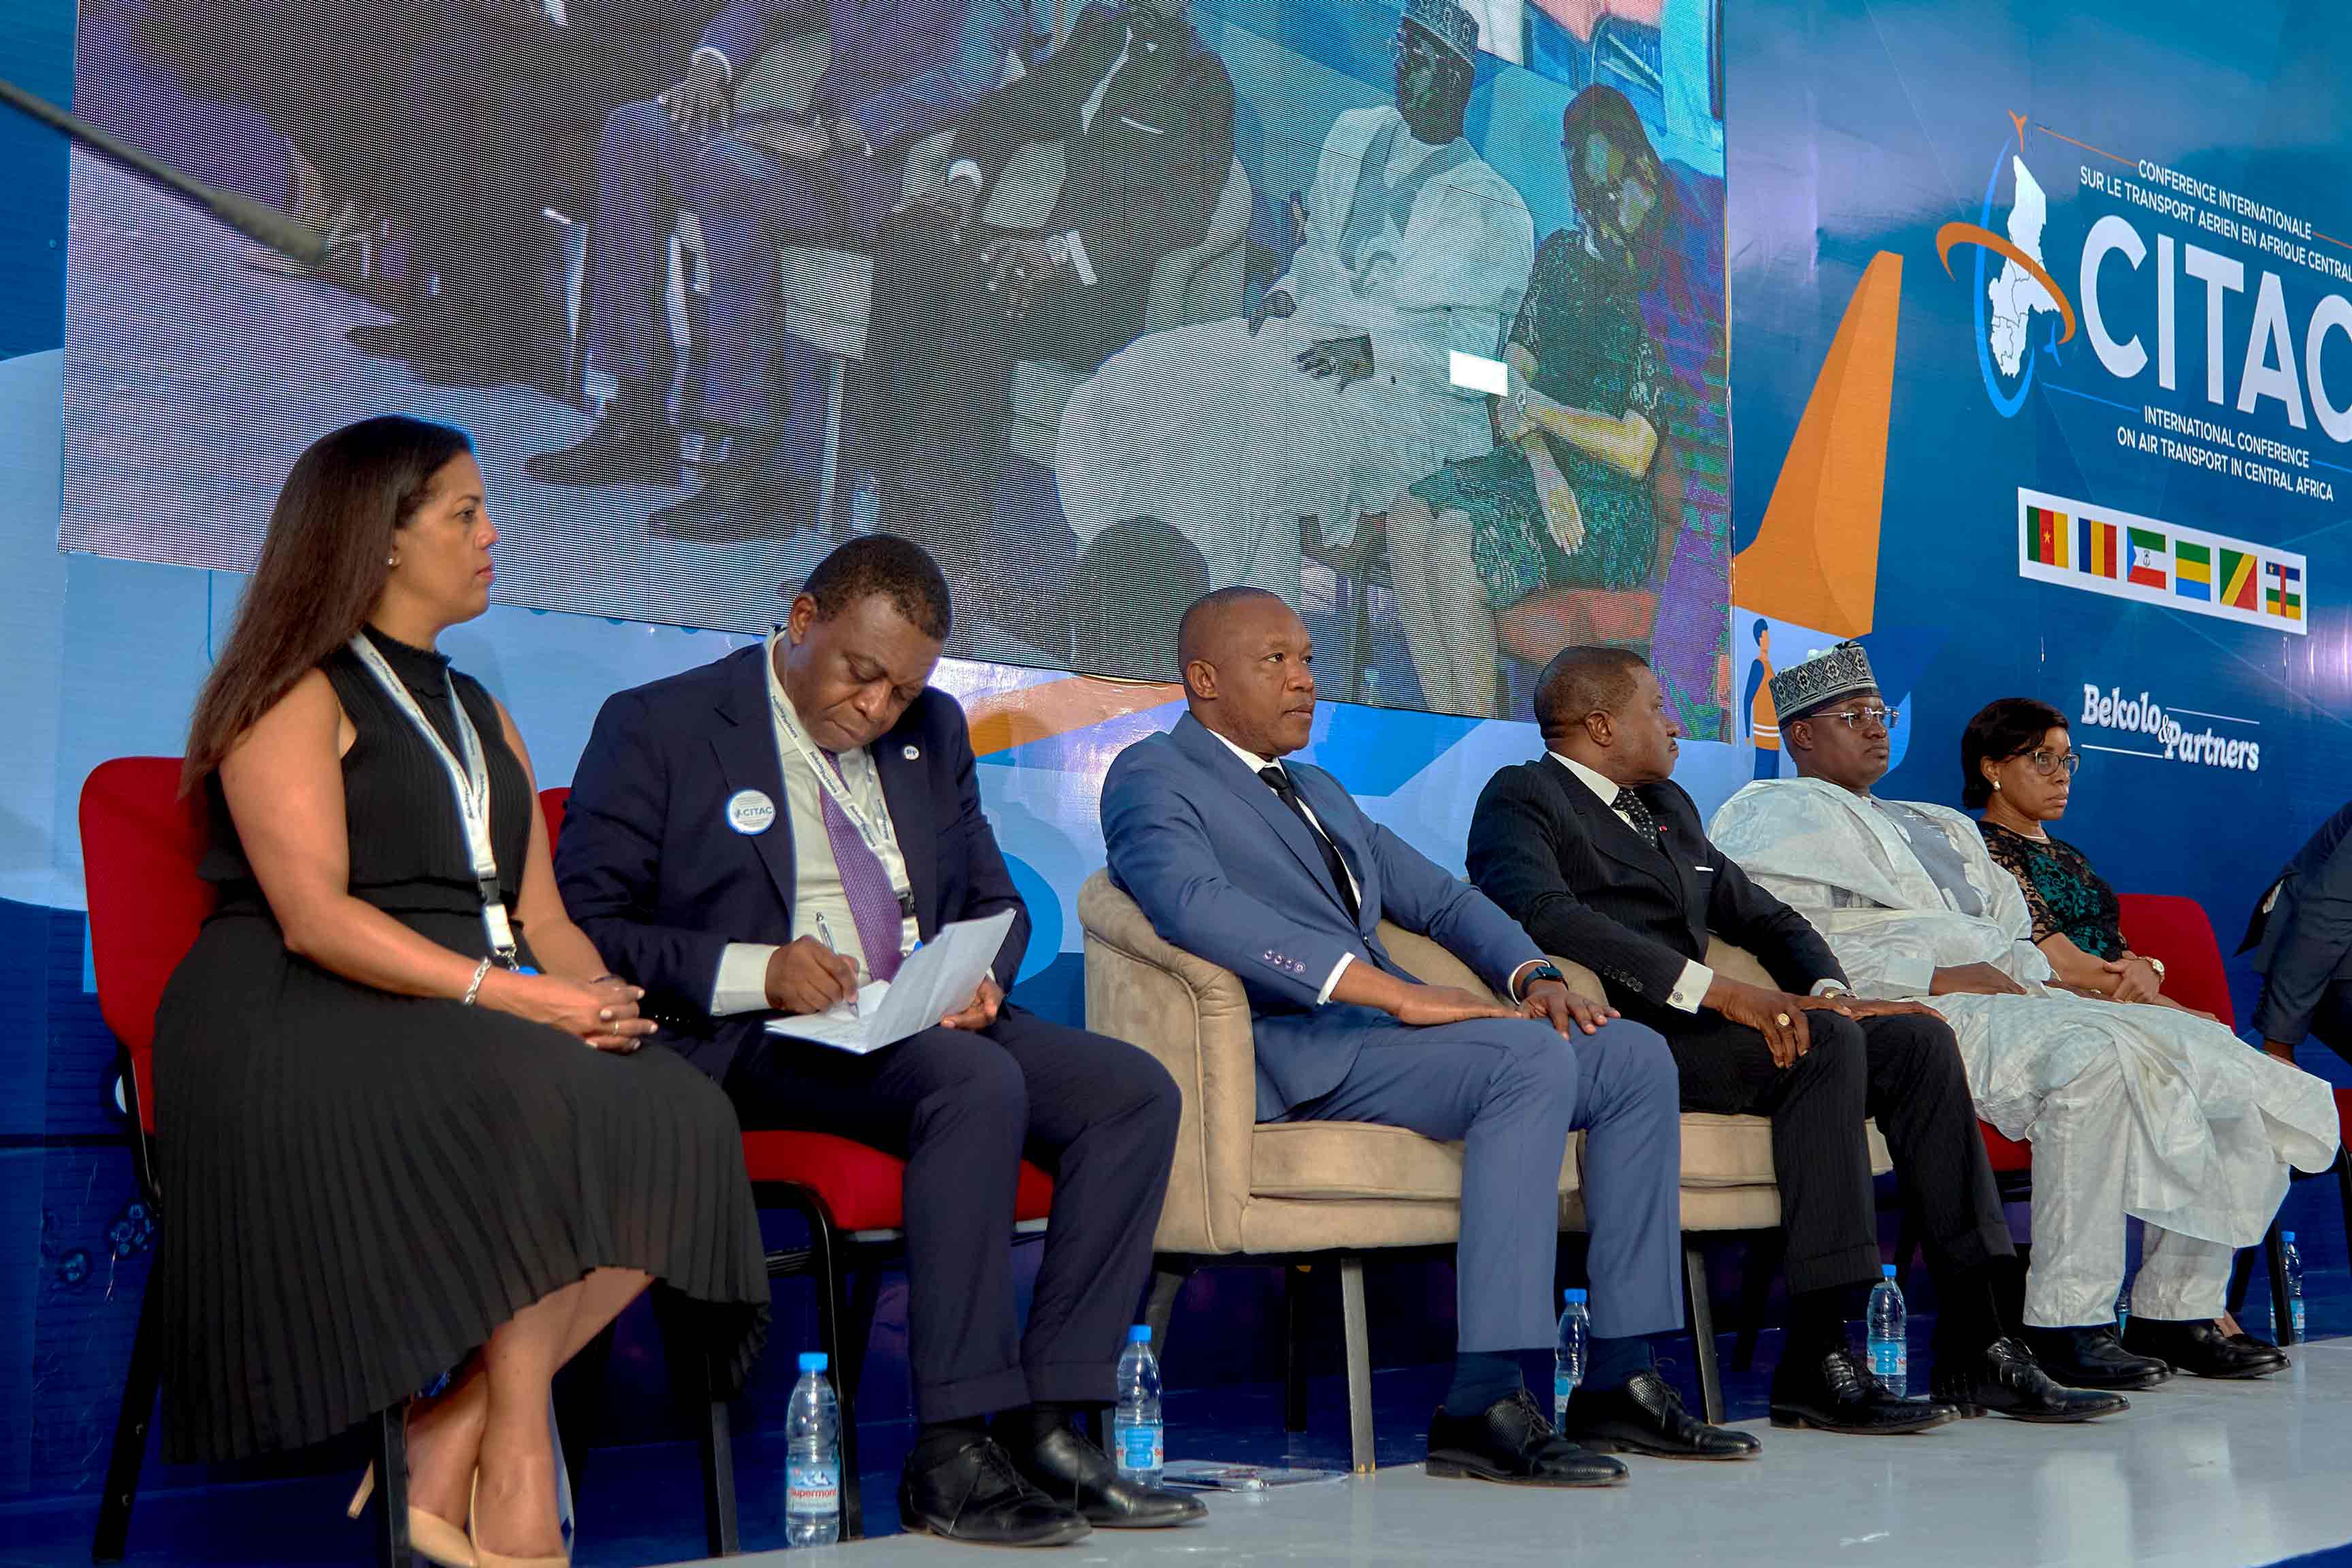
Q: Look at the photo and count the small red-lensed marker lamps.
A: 0